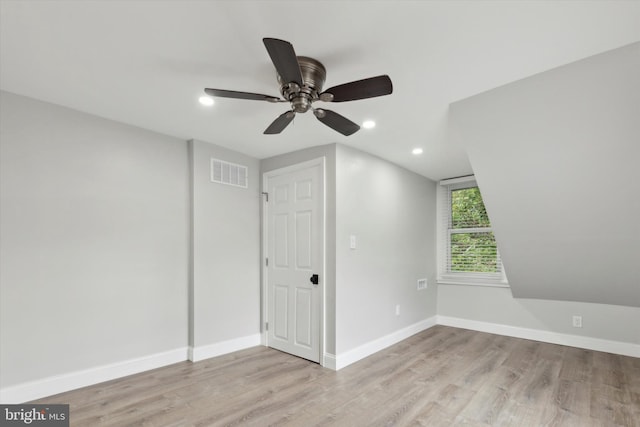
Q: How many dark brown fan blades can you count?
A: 5